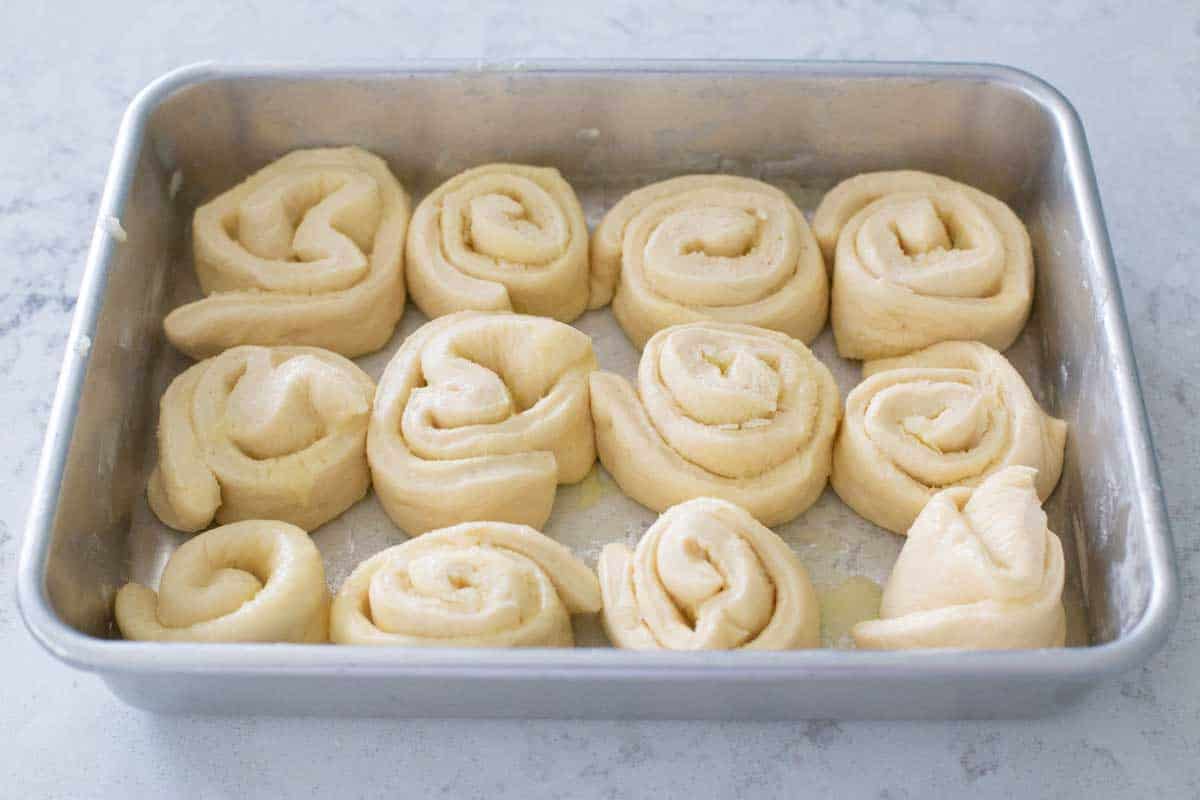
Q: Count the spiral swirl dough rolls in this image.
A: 12